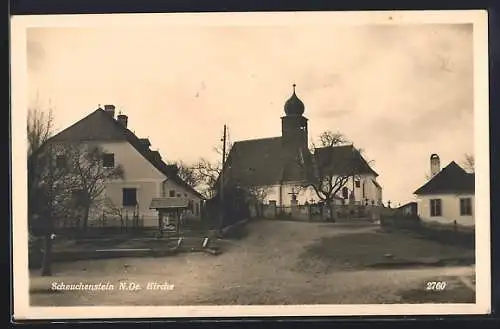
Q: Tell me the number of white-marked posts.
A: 2